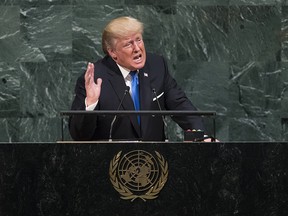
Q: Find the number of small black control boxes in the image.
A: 1